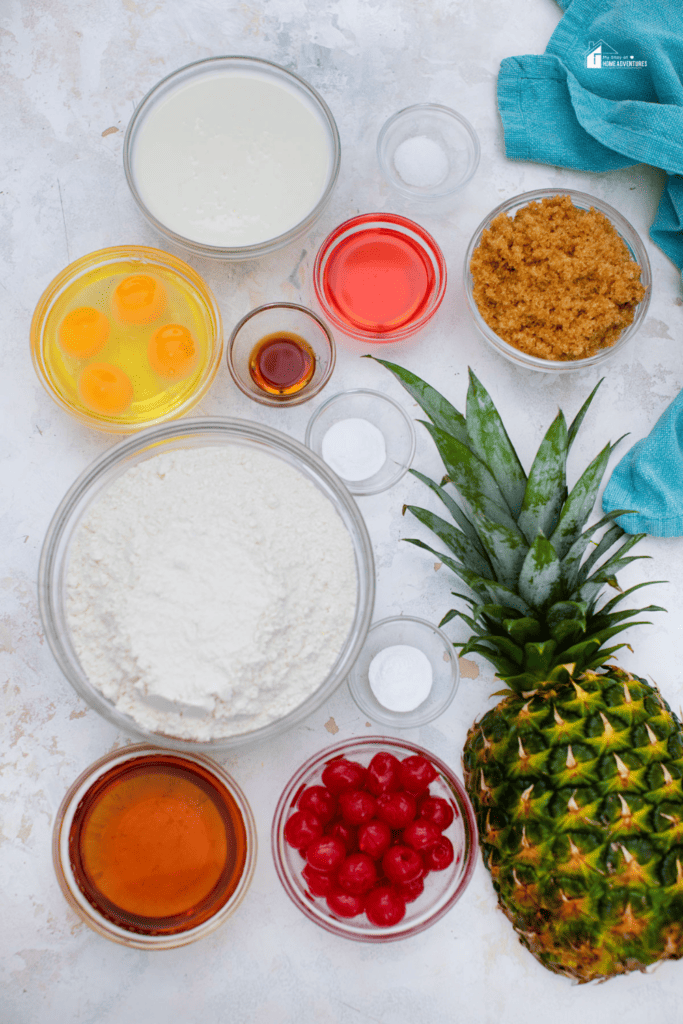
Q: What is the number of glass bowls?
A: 11